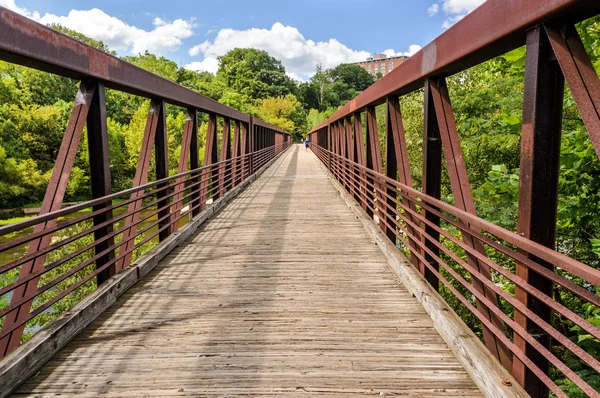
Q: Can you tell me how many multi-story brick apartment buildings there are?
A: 1